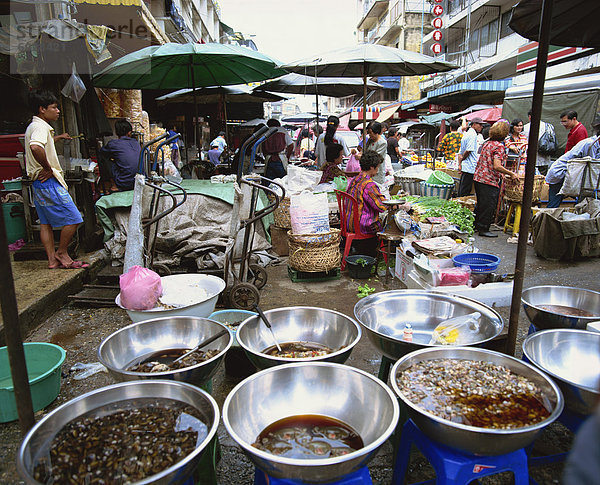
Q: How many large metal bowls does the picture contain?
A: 8